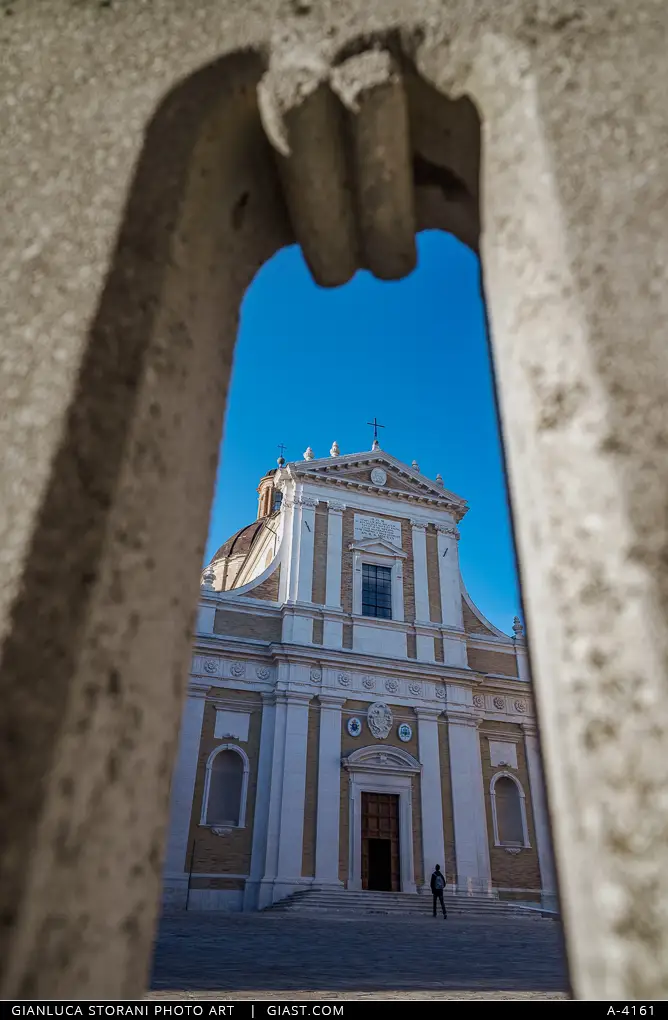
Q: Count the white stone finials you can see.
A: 6